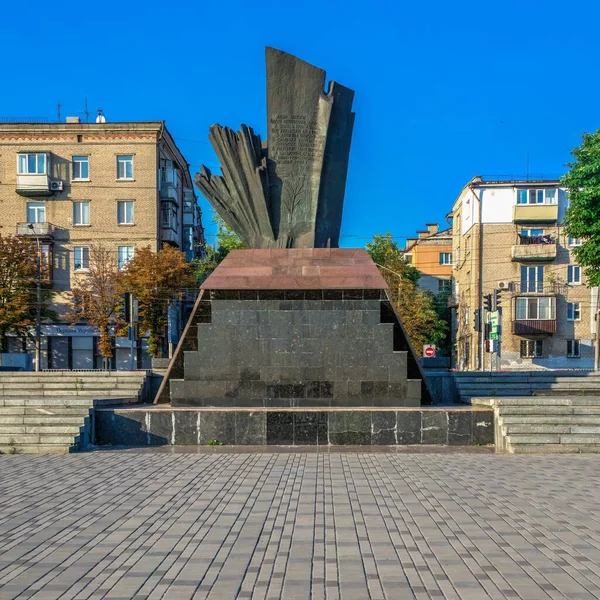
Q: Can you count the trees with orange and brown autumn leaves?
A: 3